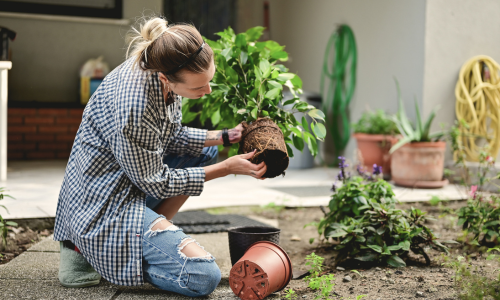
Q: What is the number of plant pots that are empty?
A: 2